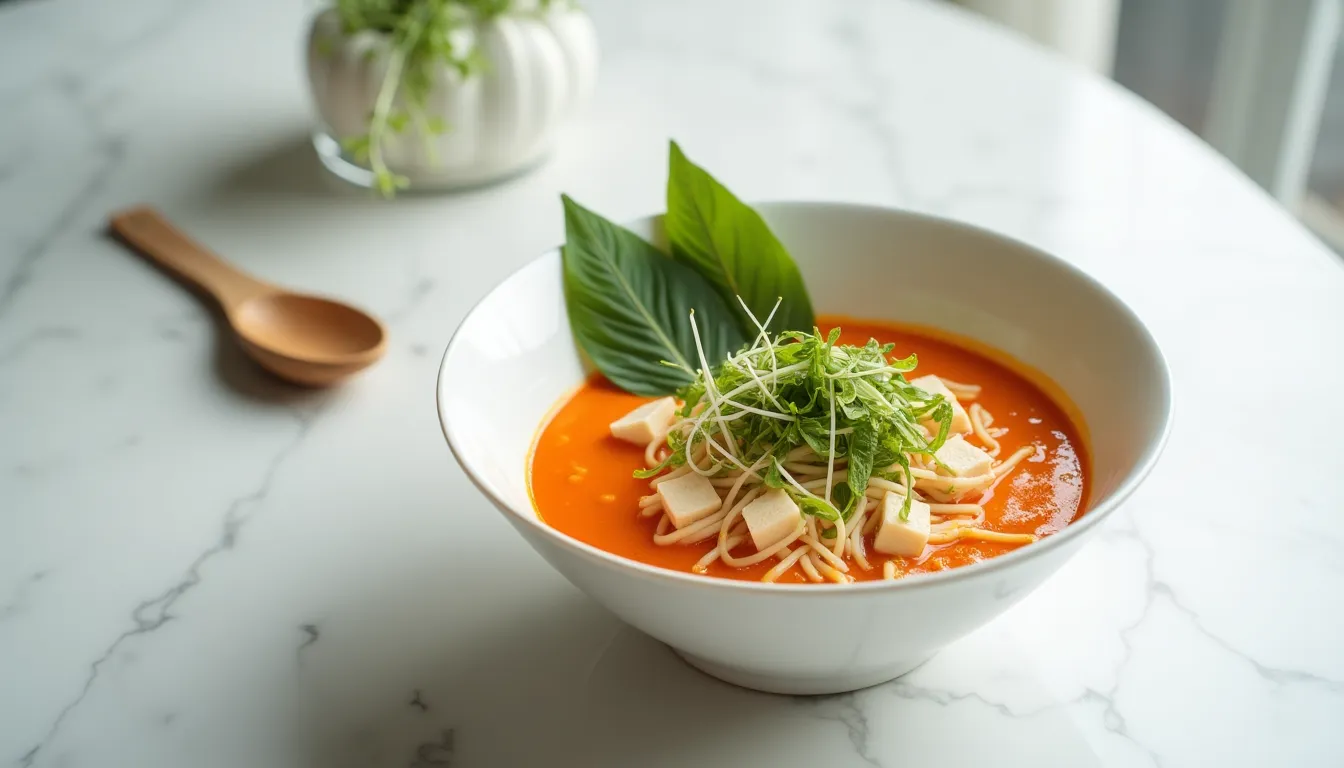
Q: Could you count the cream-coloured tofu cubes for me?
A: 6